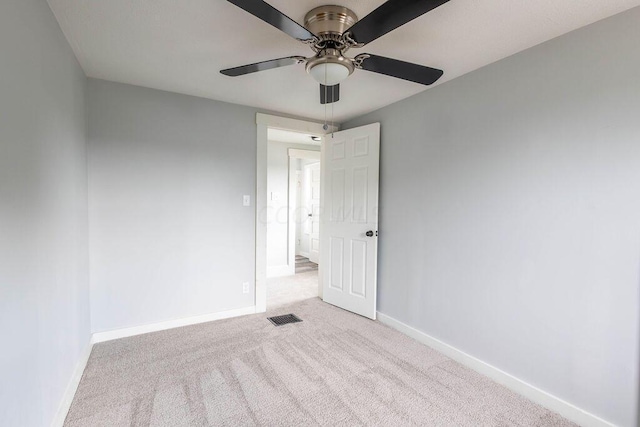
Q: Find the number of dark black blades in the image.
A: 5